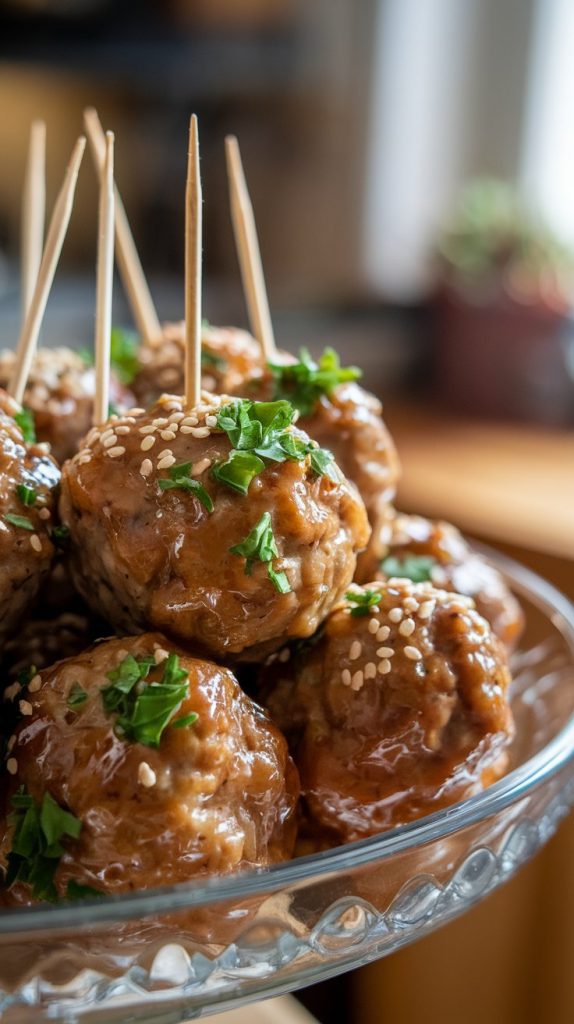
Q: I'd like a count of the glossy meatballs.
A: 8